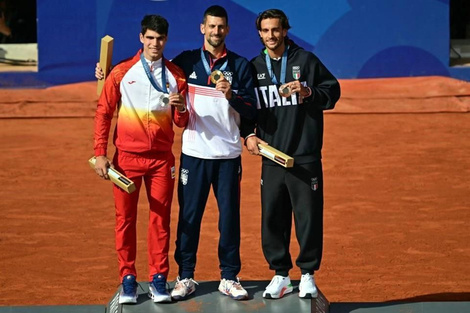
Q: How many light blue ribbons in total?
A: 3